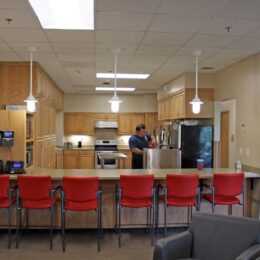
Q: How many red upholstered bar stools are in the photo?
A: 6